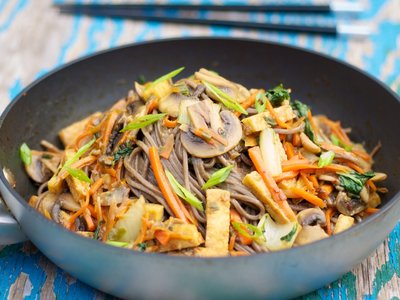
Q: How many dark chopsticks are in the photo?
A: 2